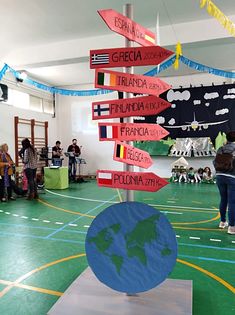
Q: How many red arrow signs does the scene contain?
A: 7